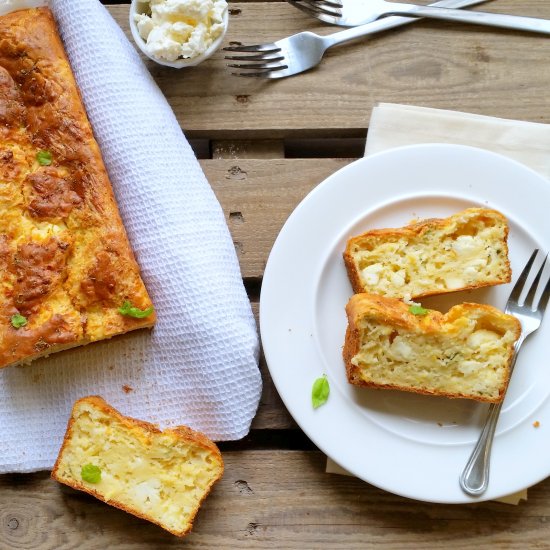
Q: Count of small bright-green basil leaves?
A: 6